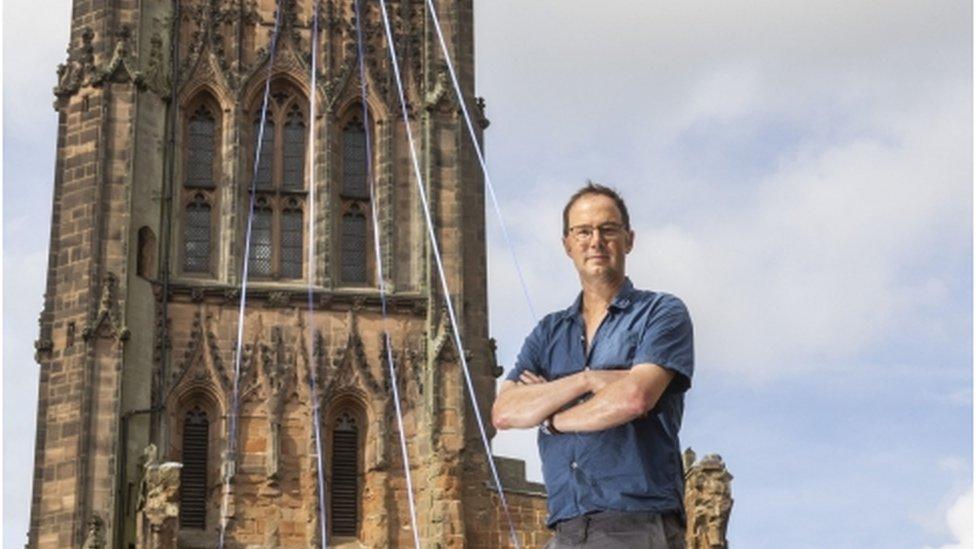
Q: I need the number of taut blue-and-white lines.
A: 5